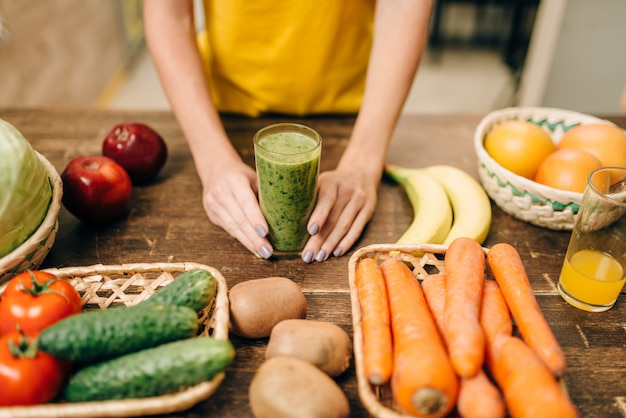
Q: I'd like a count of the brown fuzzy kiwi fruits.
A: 3